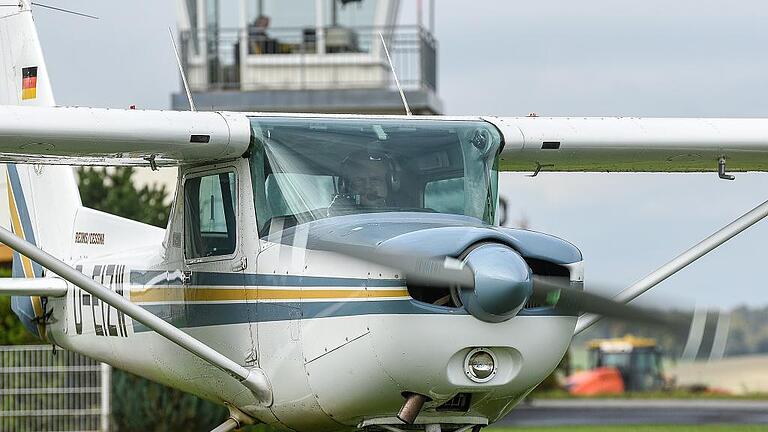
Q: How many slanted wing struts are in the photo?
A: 2